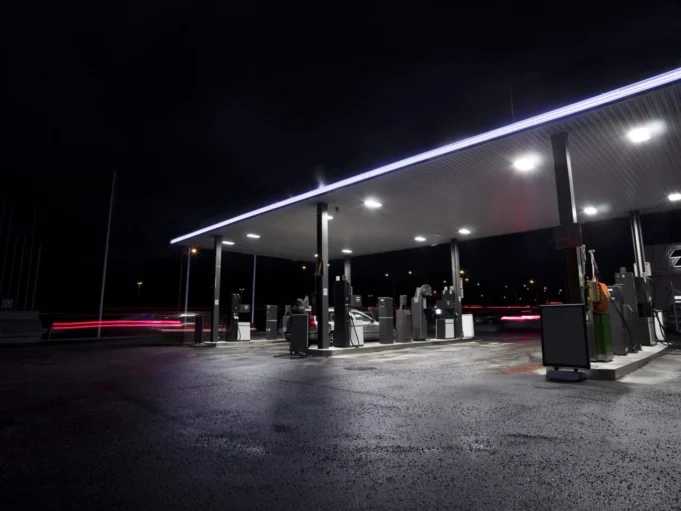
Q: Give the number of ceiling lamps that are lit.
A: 12